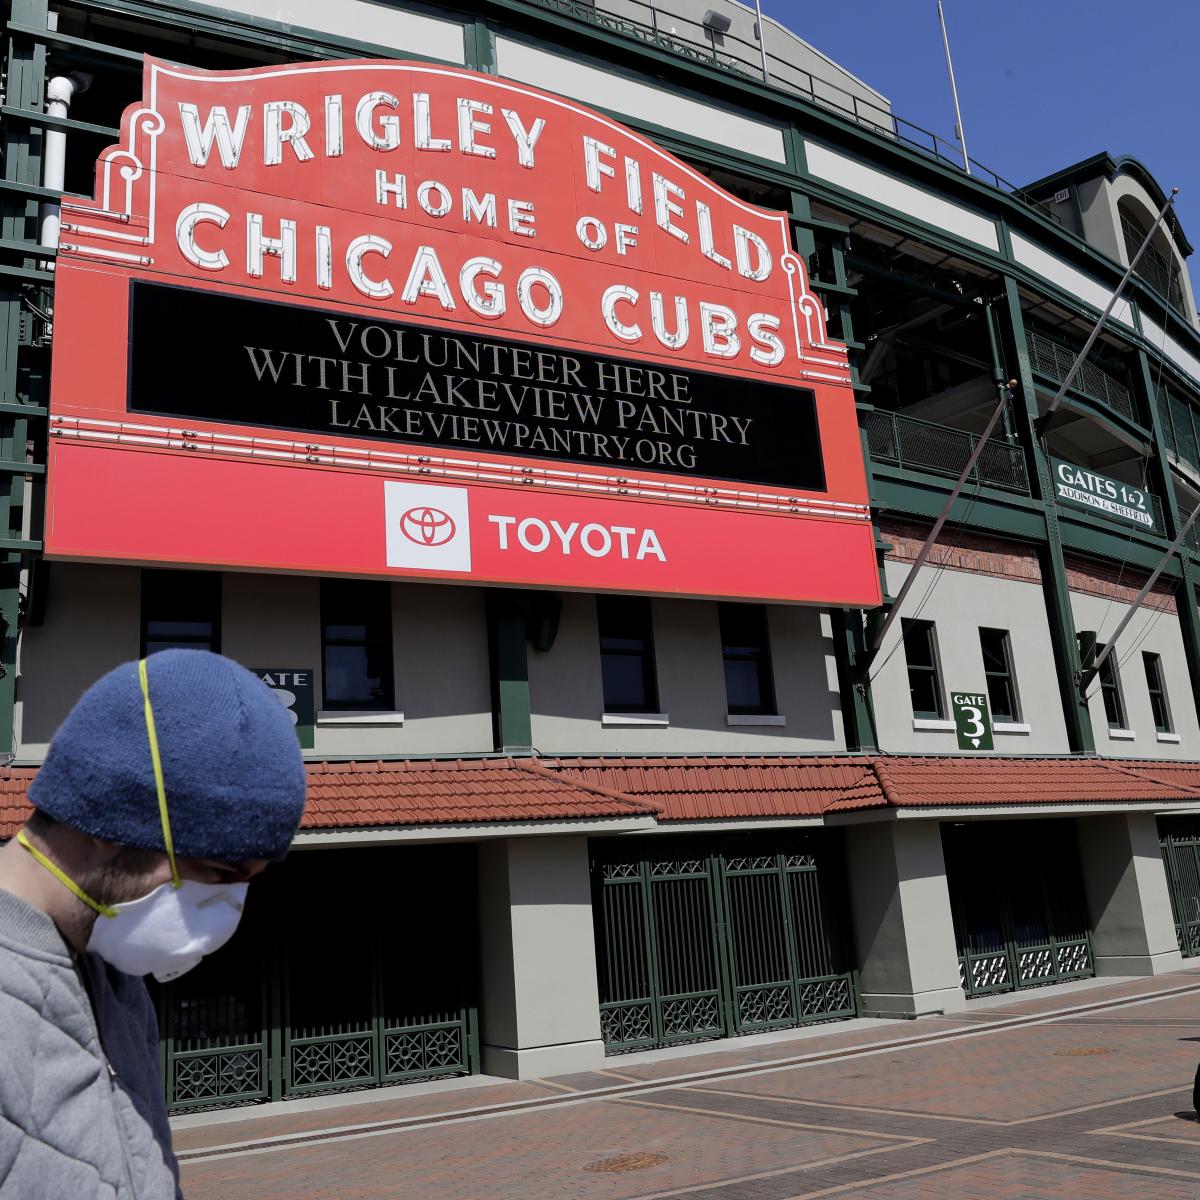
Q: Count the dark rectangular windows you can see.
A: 8